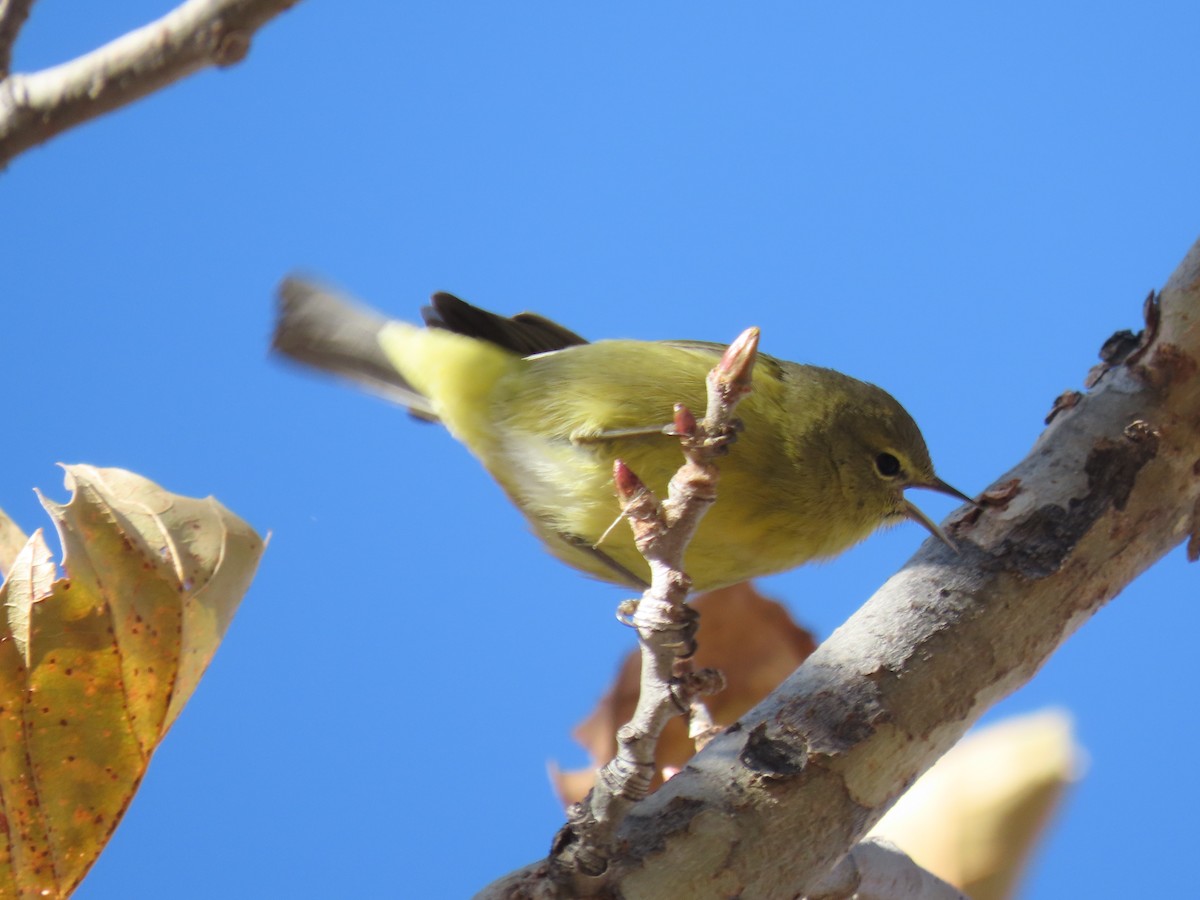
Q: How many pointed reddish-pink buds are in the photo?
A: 3